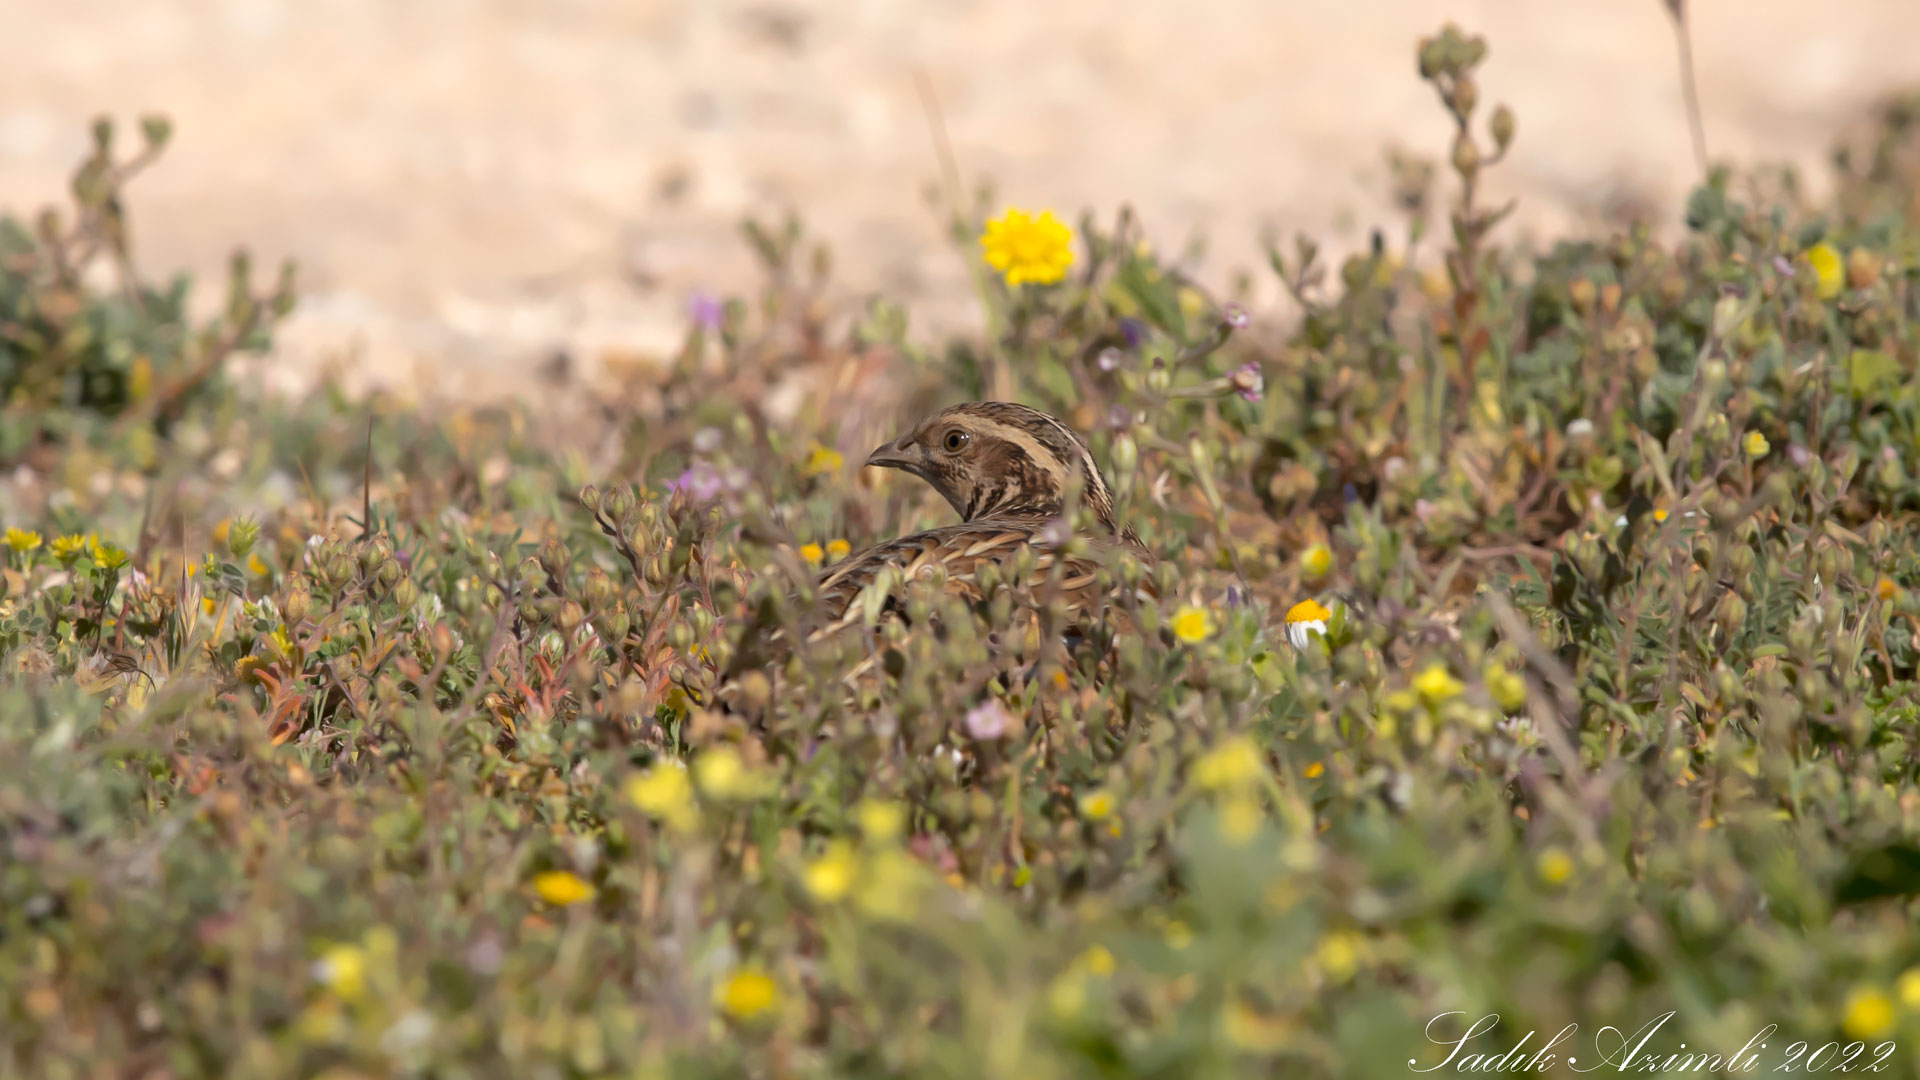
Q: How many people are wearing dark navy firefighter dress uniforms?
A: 0